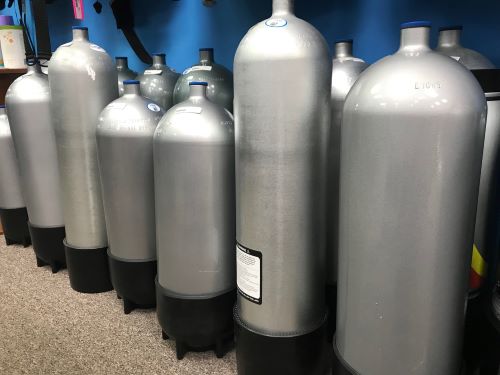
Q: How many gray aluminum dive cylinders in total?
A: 12